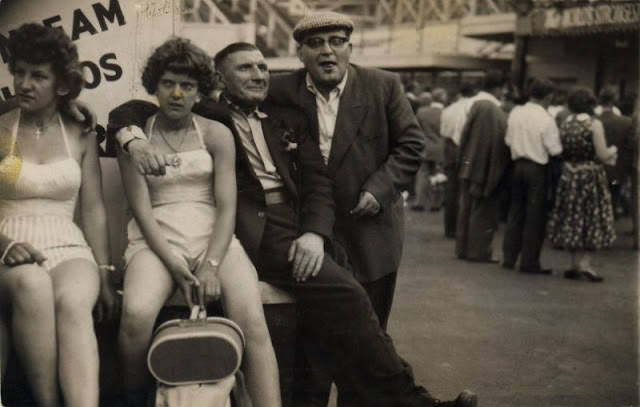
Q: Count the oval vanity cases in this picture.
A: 1